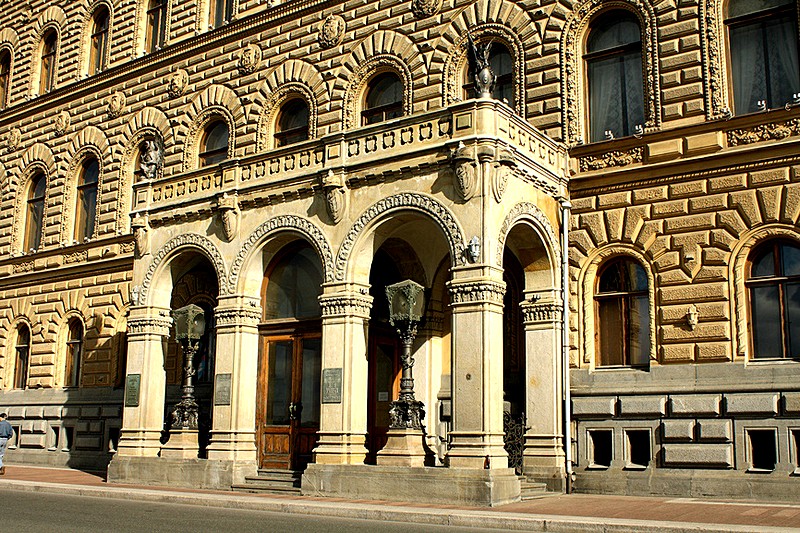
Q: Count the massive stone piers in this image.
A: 5